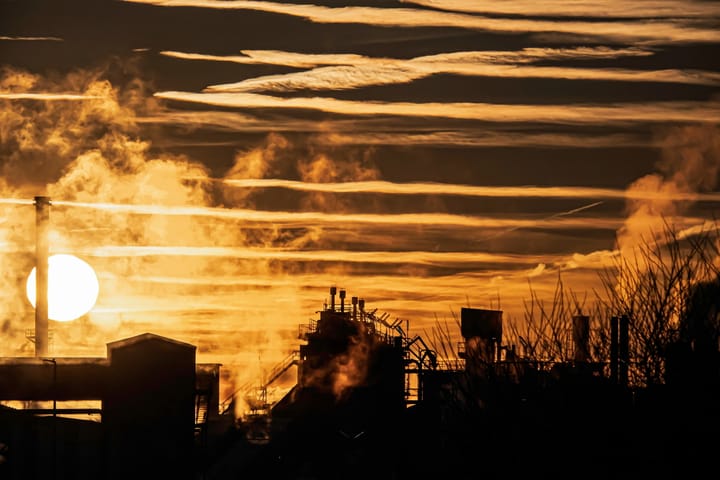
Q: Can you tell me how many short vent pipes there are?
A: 4